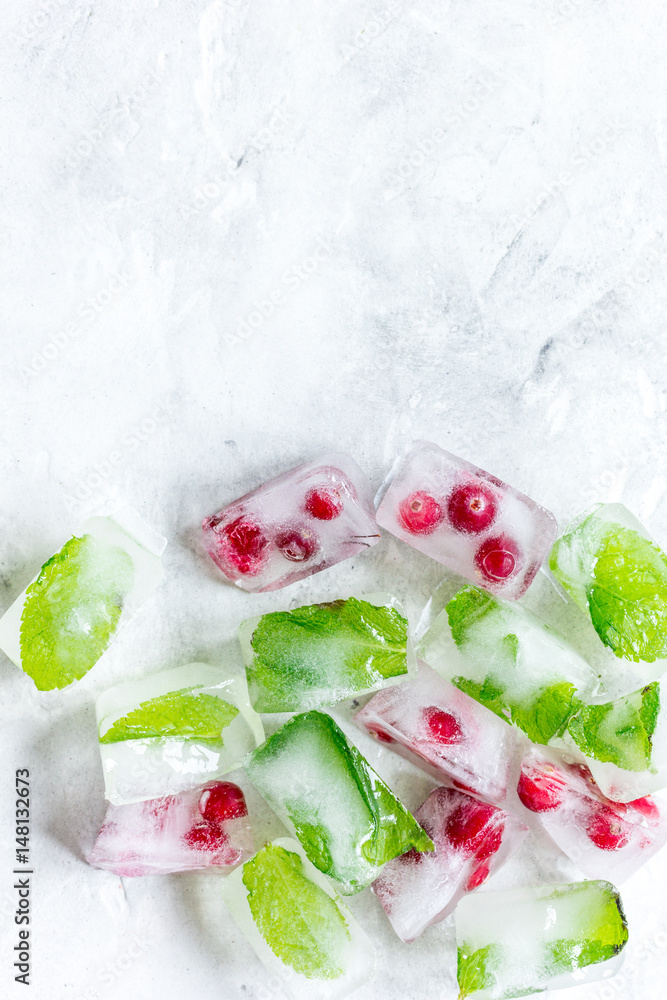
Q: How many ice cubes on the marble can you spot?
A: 15